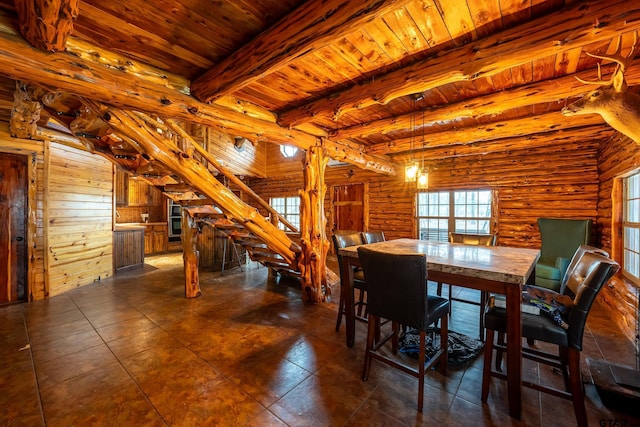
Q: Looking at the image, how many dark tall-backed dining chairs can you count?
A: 6